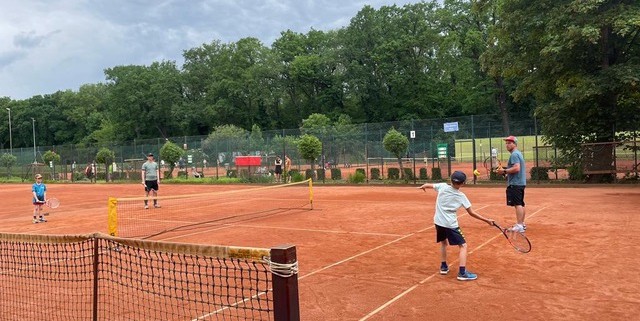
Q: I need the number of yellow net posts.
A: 2